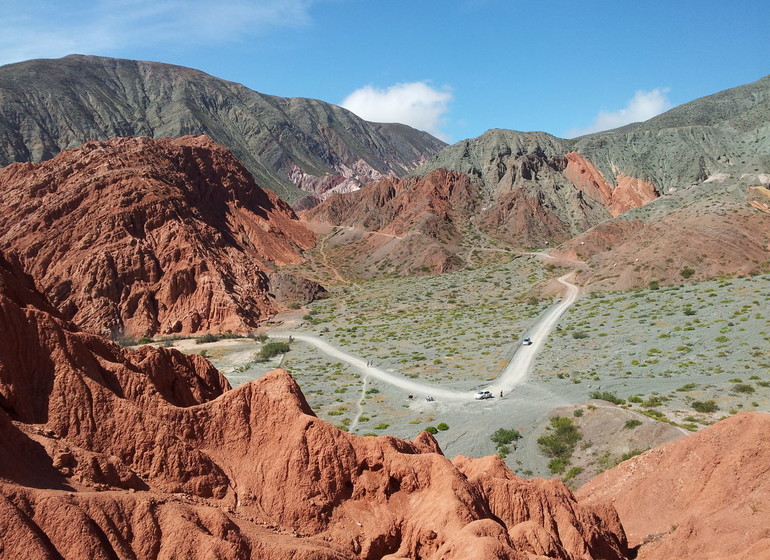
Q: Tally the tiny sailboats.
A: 0